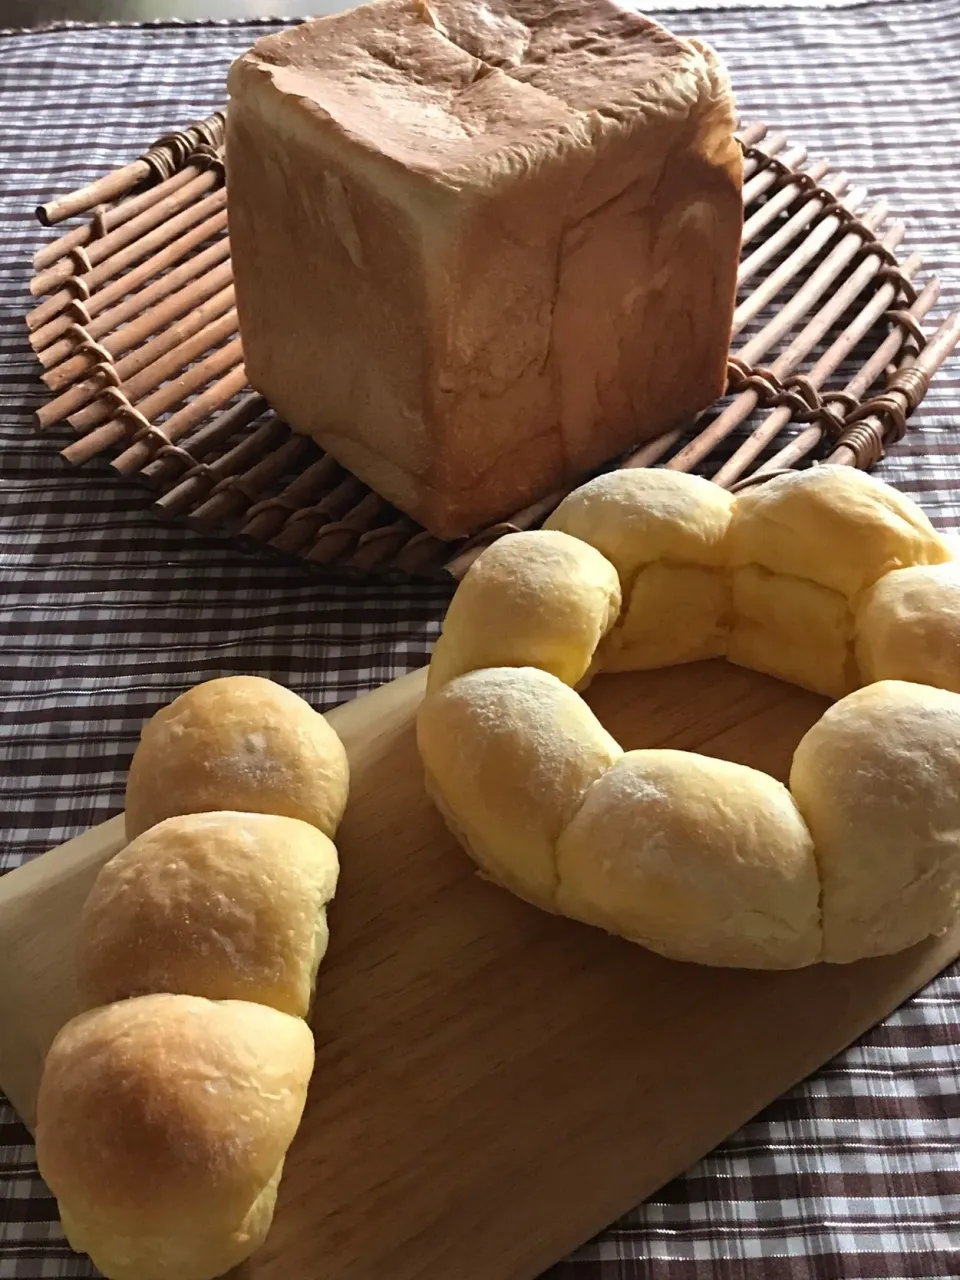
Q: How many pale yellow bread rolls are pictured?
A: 7